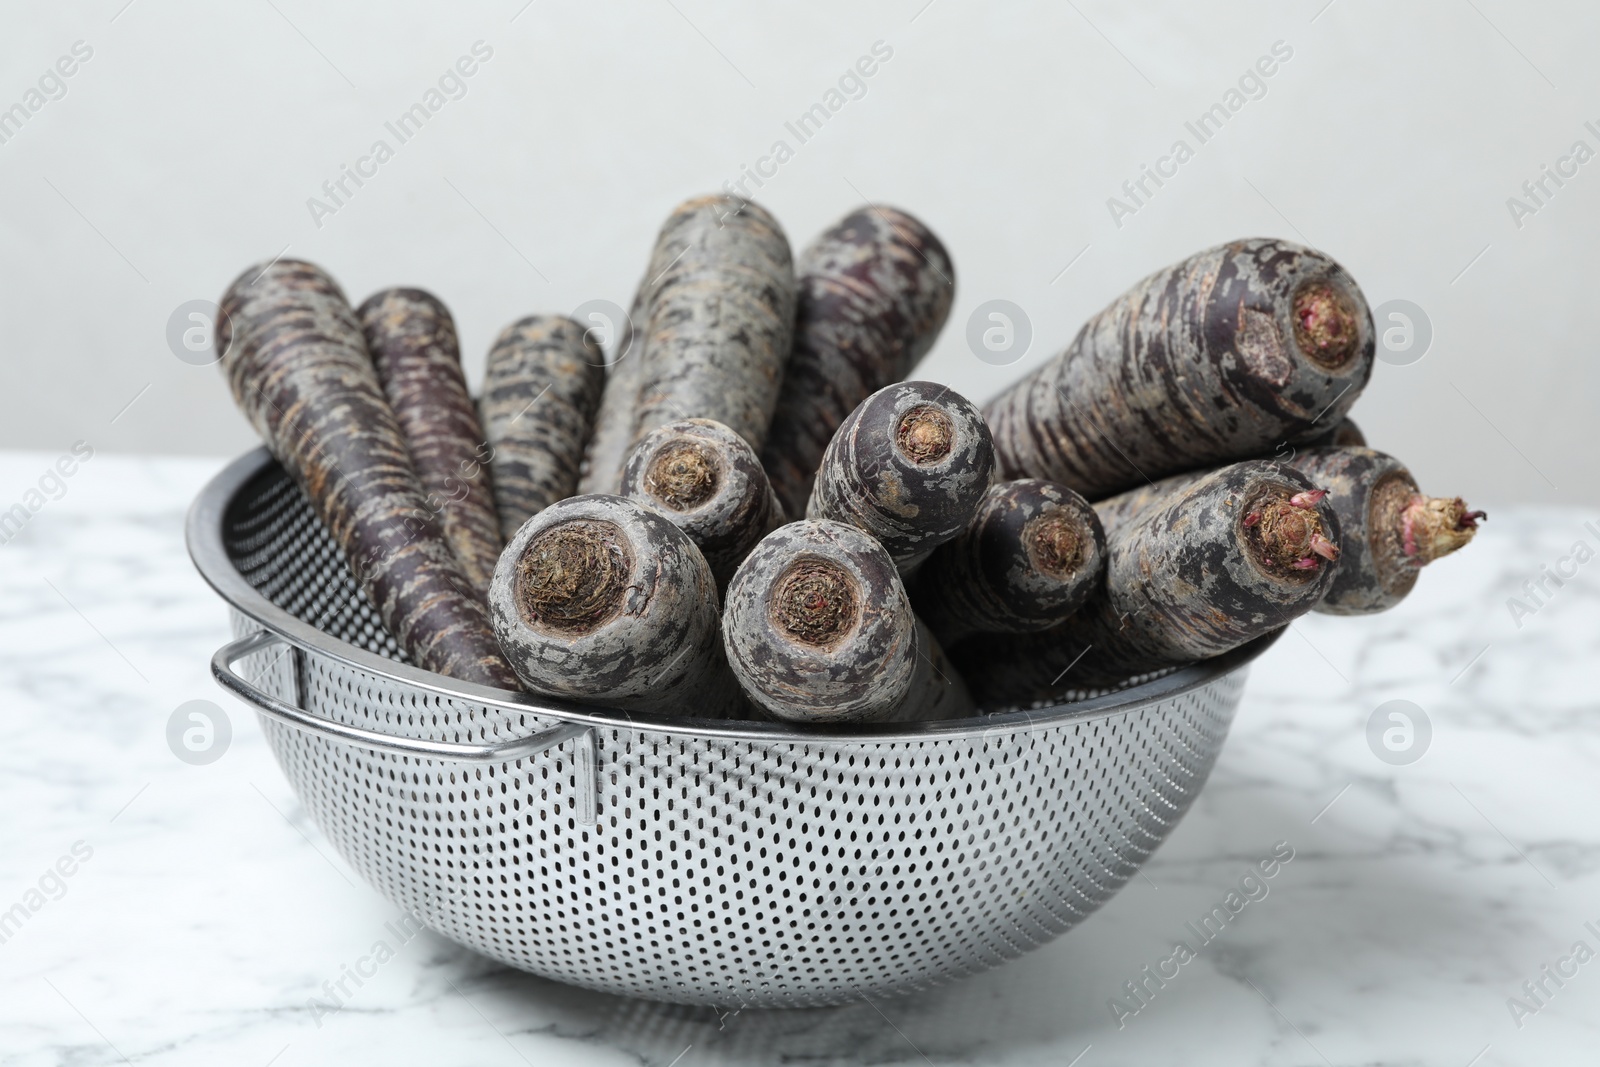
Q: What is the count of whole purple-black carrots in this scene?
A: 15